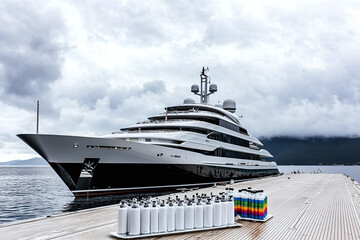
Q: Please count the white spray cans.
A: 13